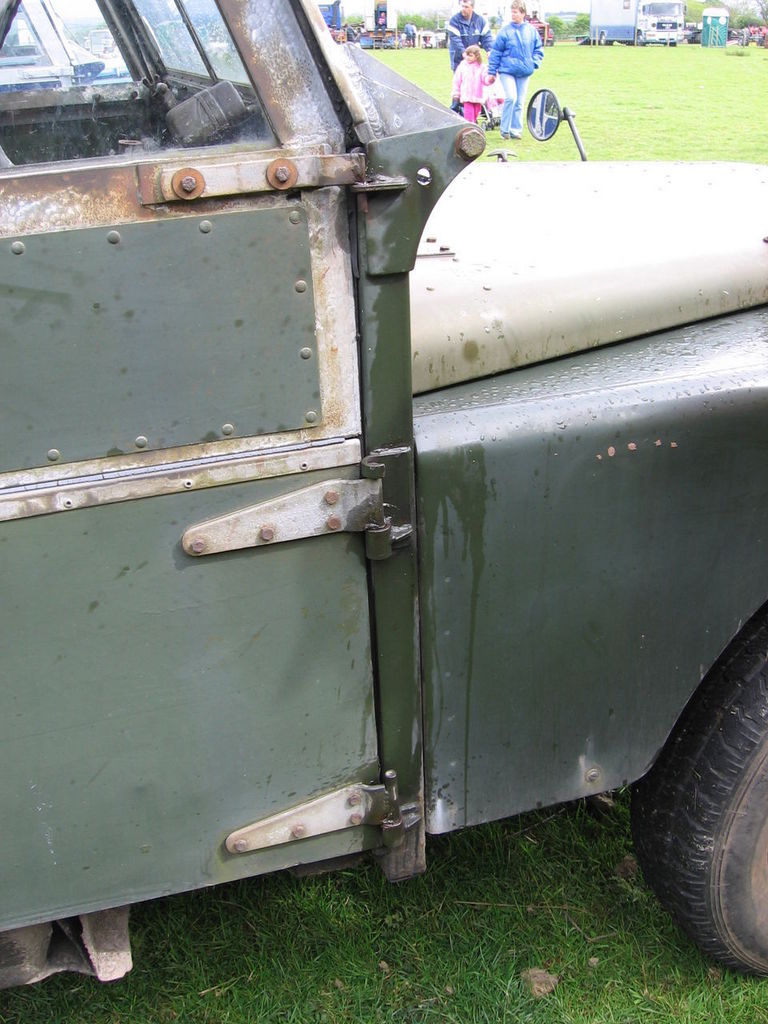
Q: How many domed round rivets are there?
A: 10